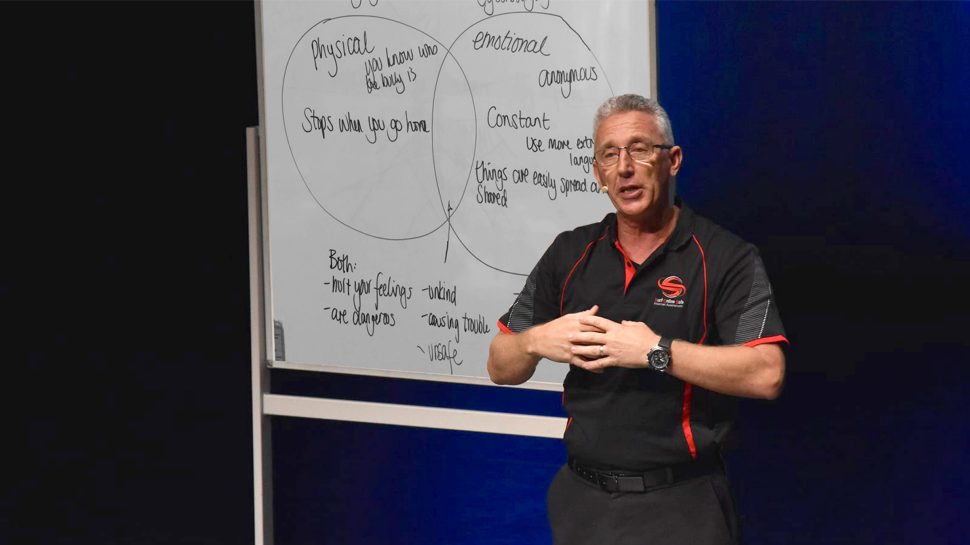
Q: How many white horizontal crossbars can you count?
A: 1